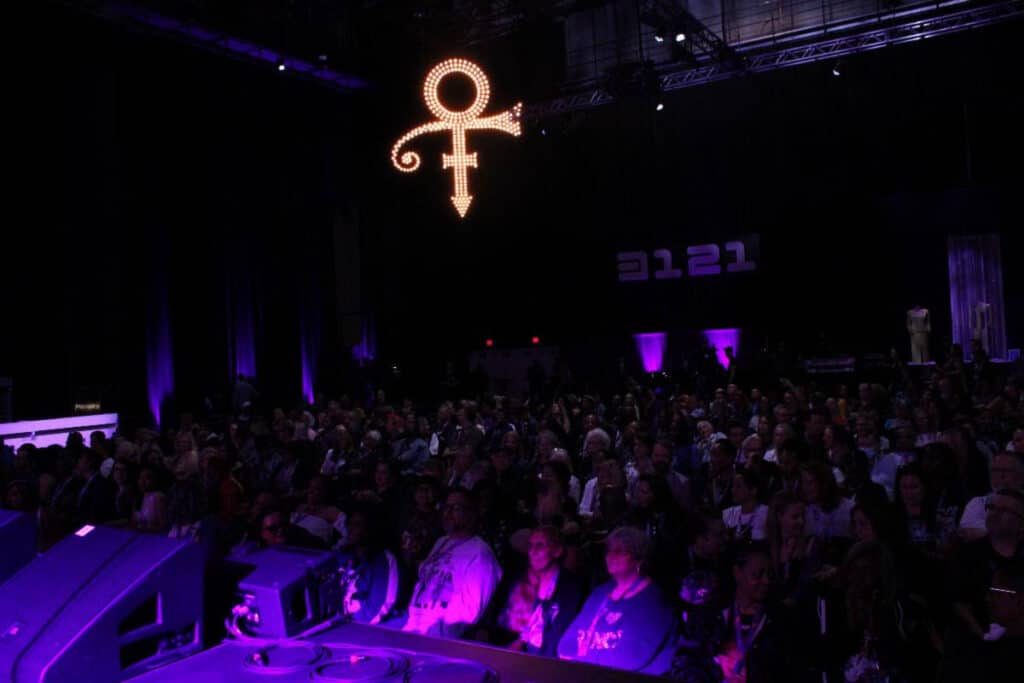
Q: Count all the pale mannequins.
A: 2